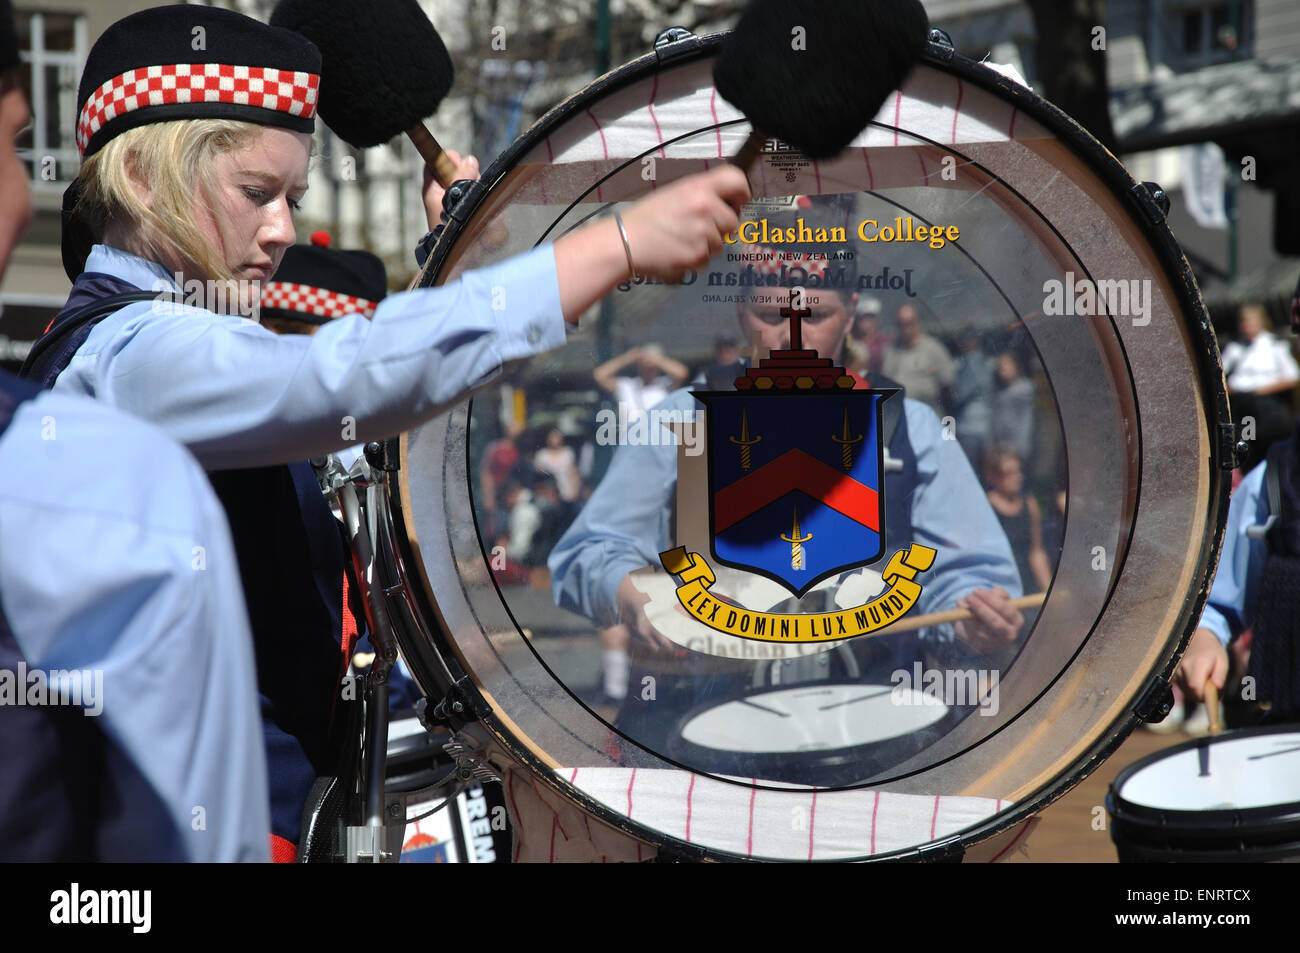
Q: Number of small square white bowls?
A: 0